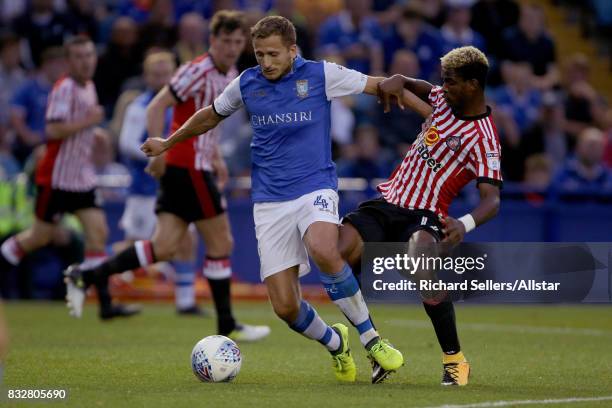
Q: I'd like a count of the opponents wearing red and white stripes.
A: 3